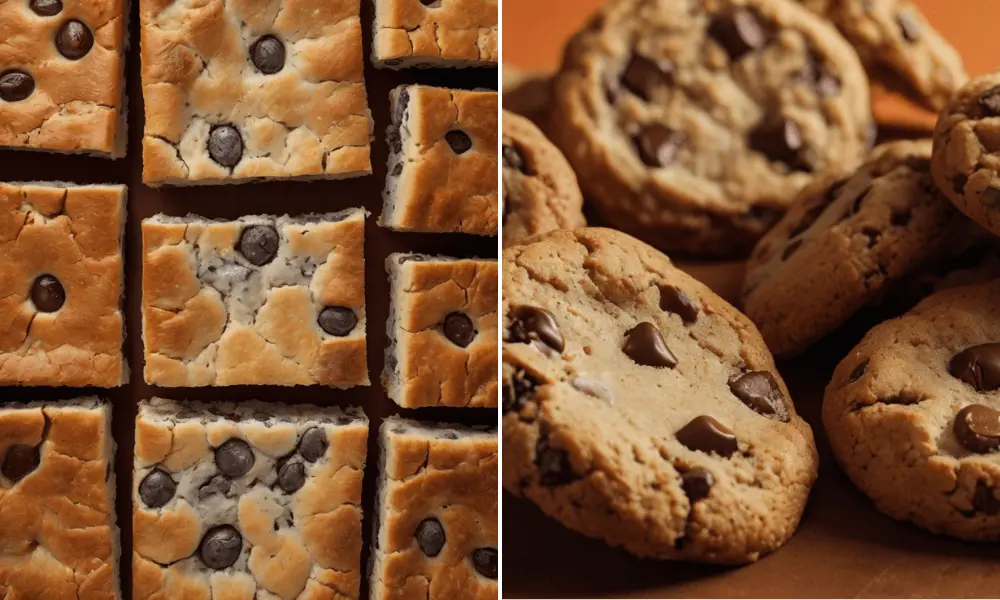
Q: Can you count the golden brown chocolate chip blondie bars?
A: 10